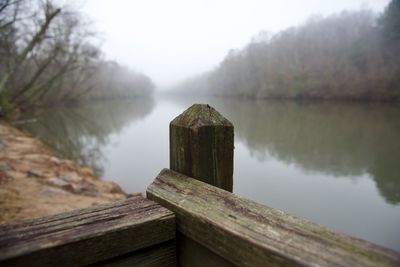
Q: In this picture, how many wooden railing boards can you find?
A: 2